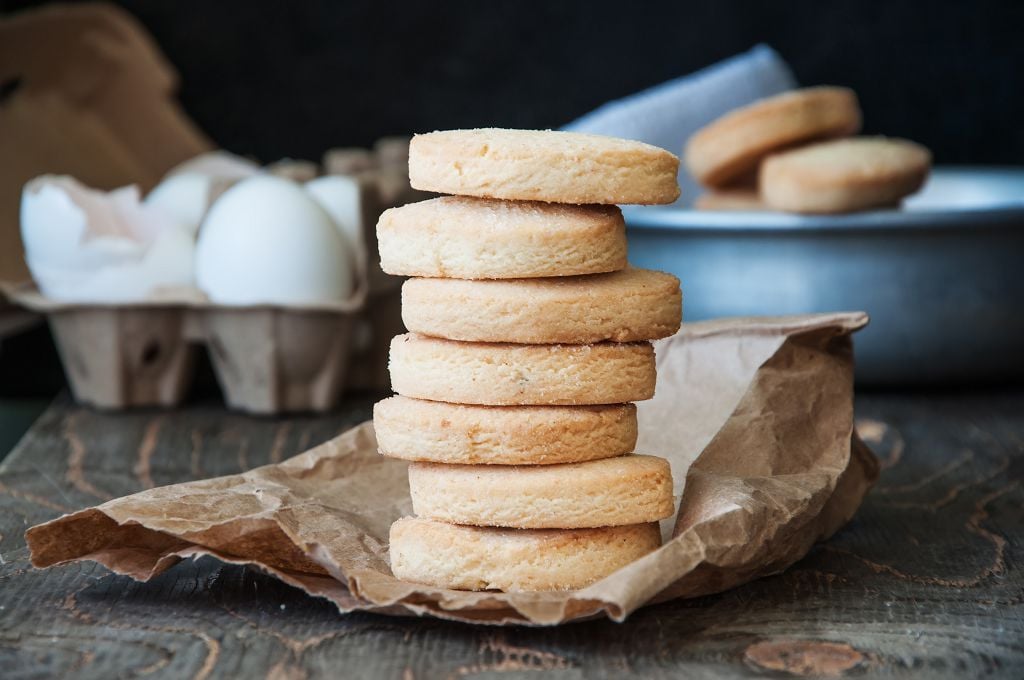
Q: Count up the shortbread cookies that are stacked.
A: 7